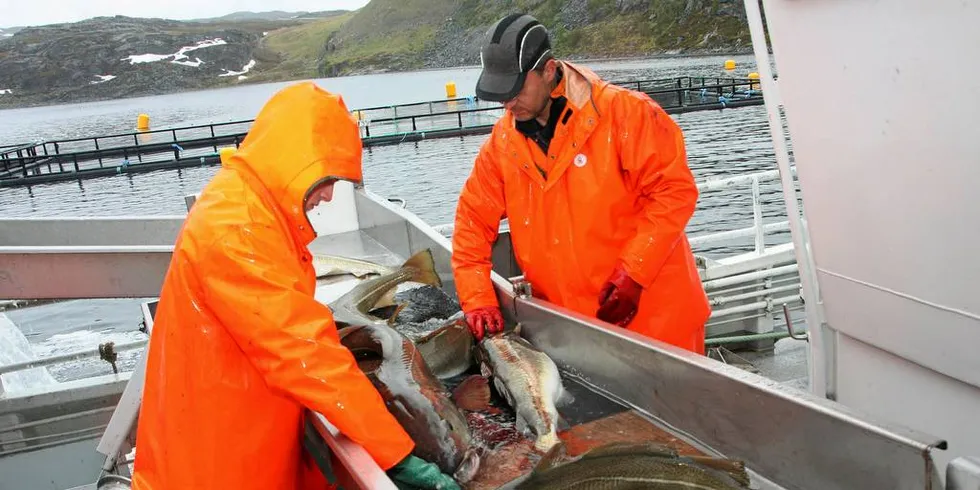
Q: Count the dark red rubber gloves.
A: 2